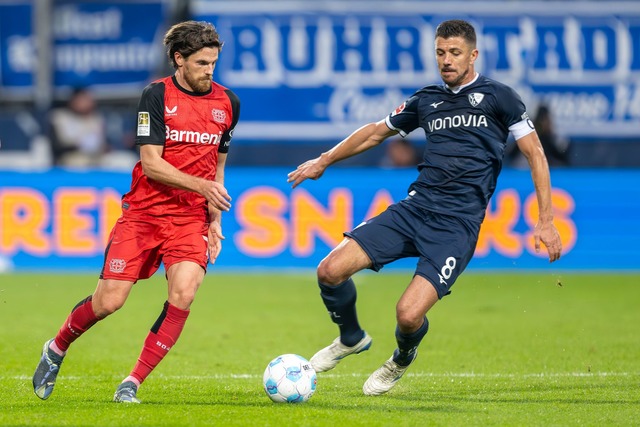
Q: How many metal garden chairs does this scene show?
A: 0